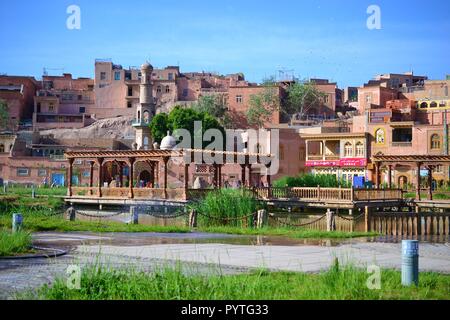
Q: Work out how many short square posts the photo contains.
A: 5